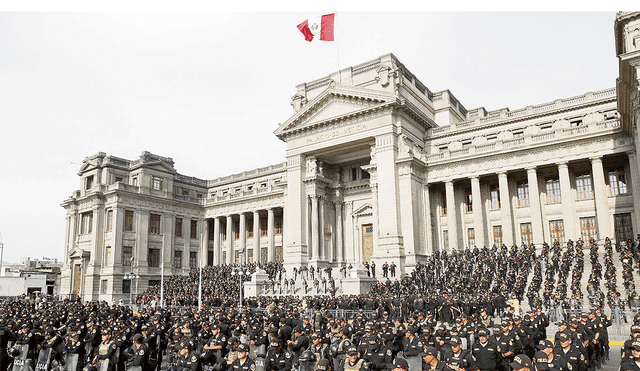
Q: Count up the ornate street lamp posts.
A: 2